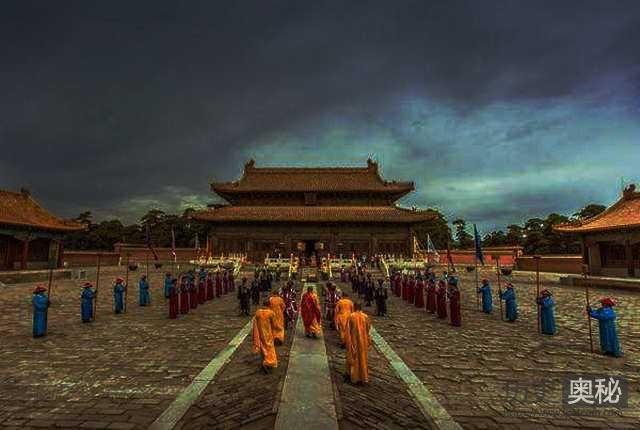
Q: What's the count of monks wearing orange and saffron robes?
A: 4